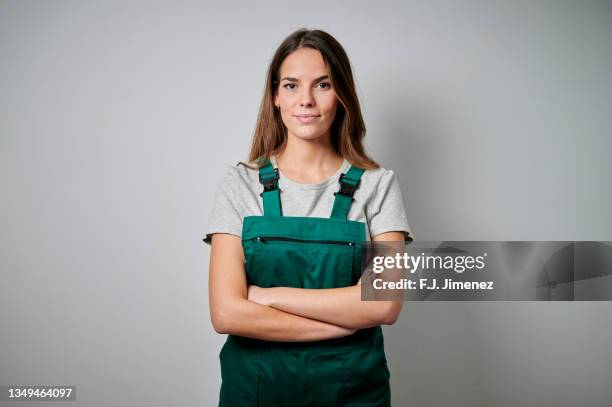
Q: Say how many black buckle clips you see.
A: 2